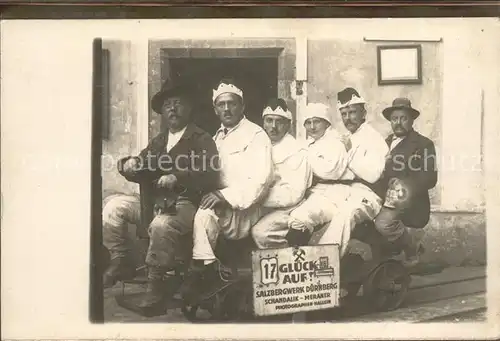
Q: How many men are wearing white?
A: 4